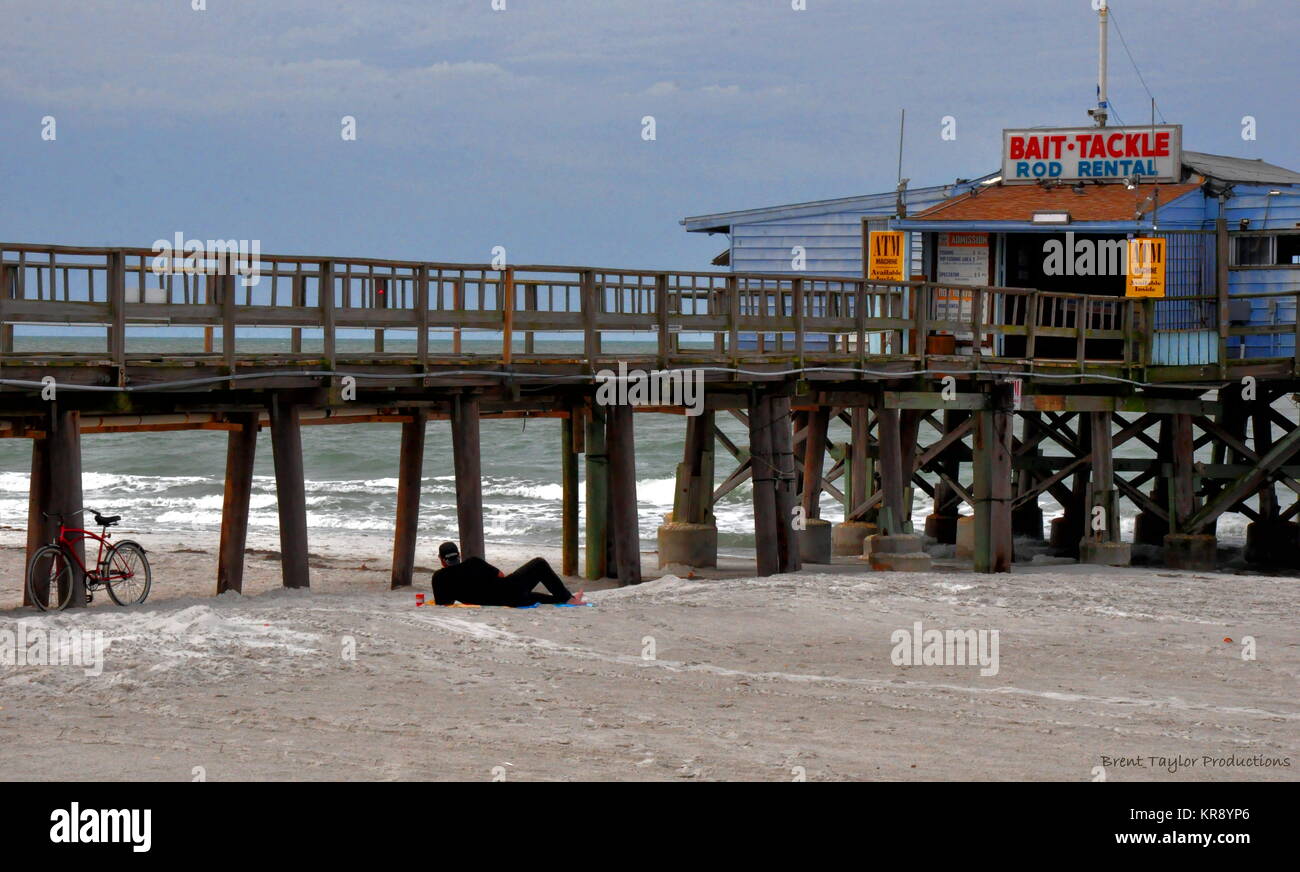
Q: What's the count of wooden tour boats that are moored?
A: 0